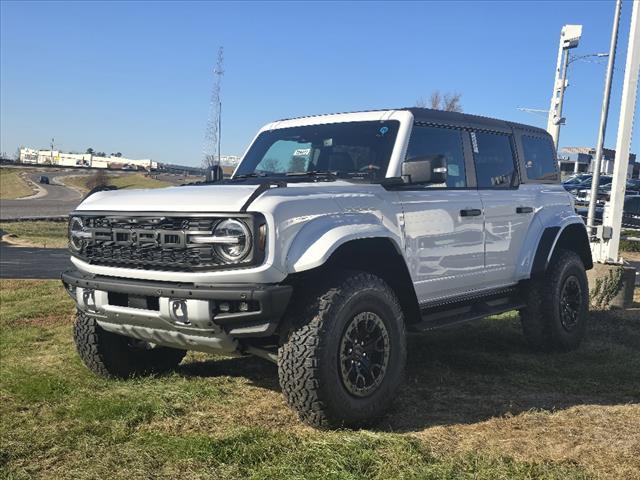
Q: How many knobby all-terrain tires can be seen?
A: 3